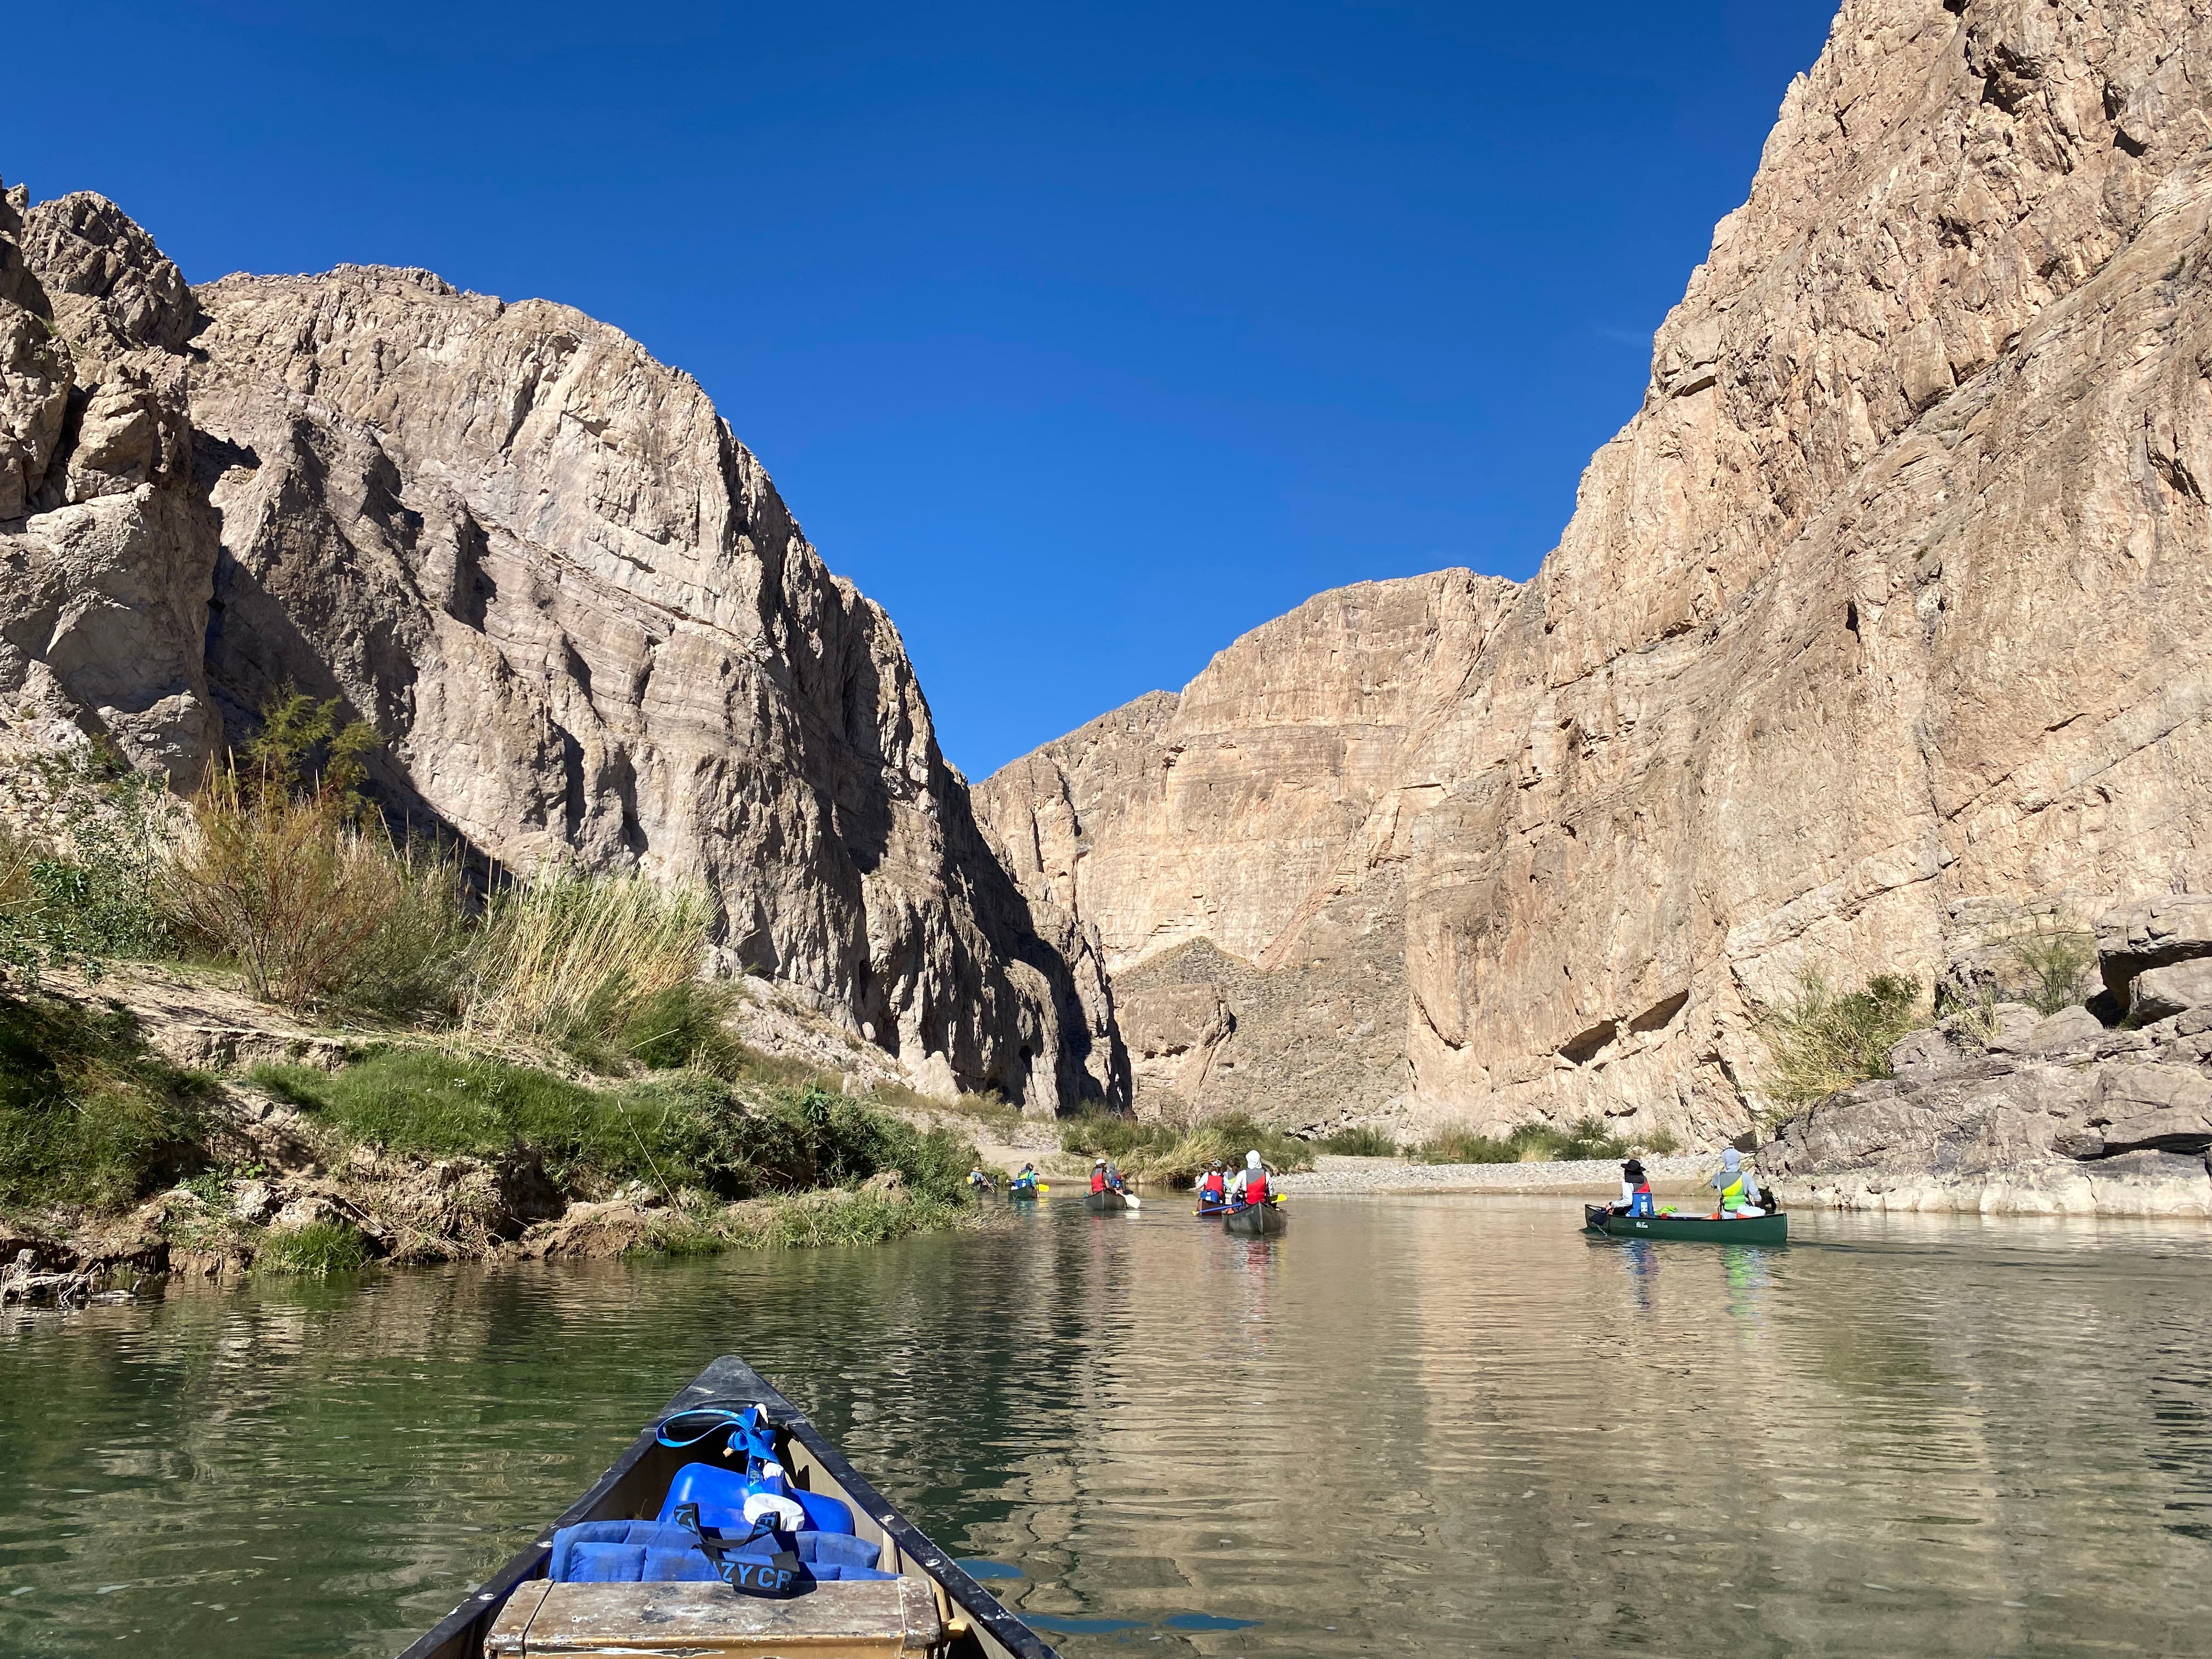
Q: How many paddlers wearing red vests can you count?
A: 5